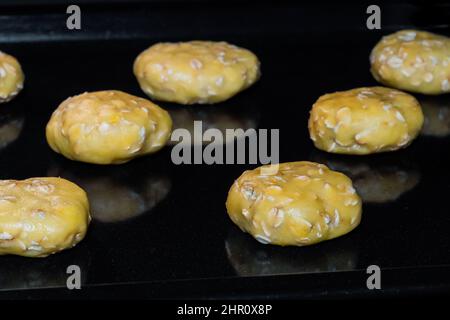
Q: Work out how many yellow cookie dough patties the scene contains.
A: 7